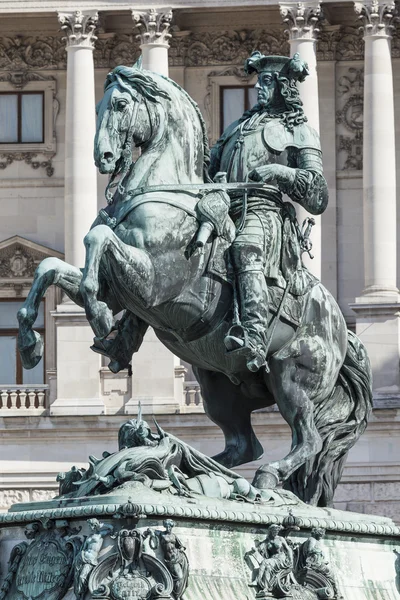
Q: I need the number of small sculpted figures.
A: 4